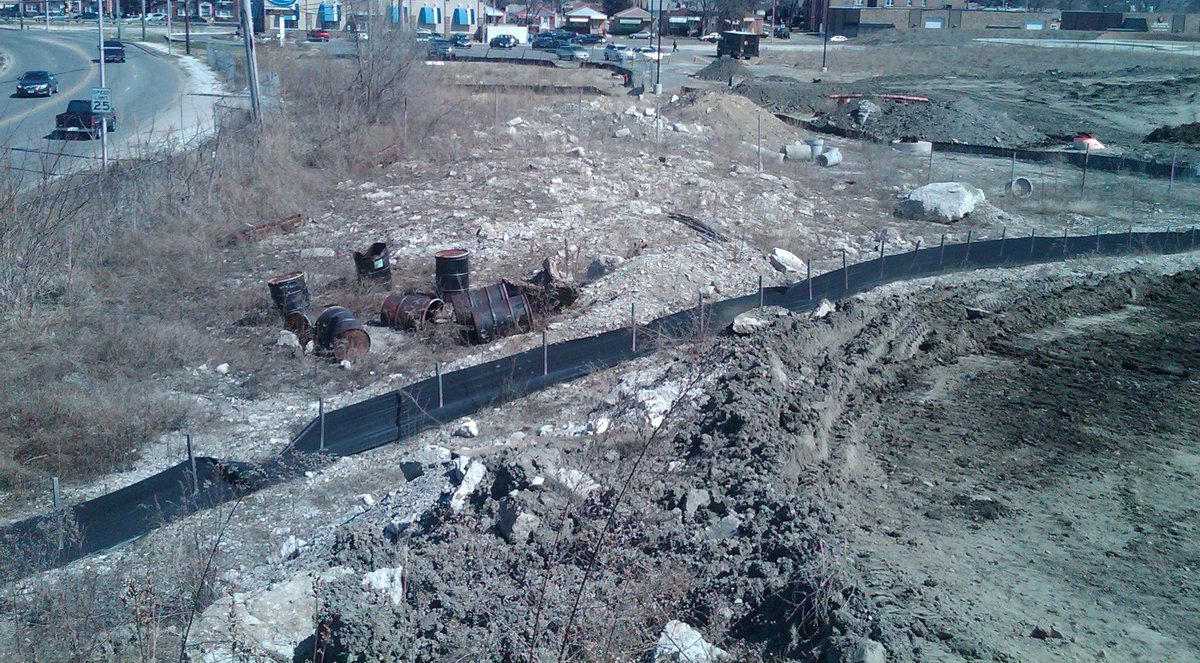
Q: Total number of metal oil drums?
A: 8